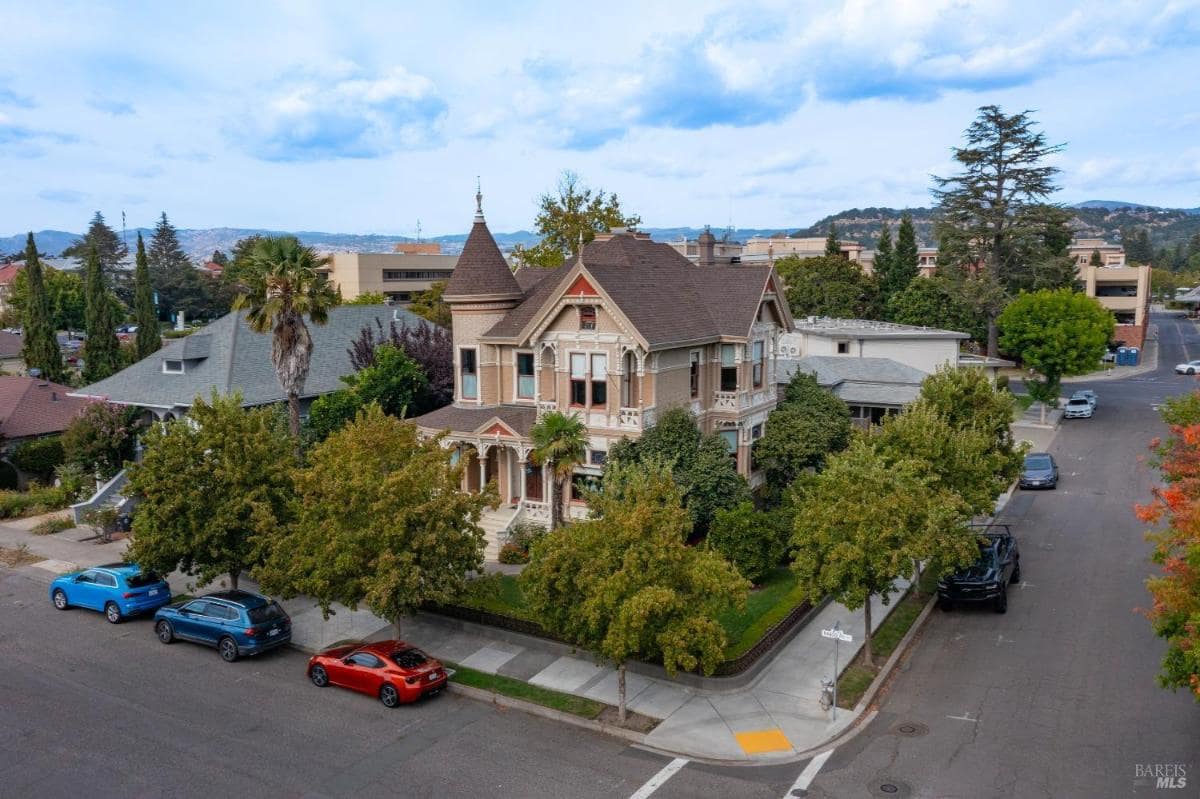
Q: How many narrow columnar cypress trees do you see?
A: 3